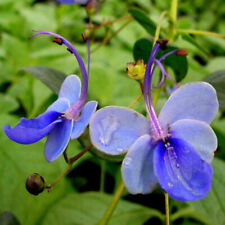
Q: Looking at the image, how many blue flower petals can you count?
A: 10